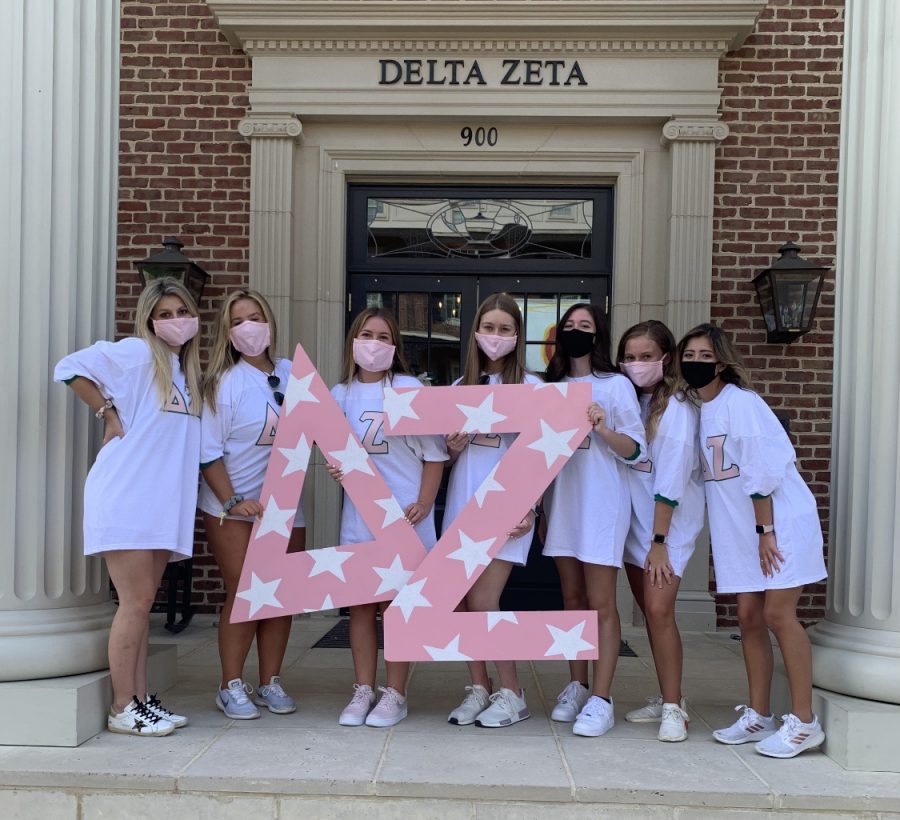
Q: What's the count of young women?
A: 7